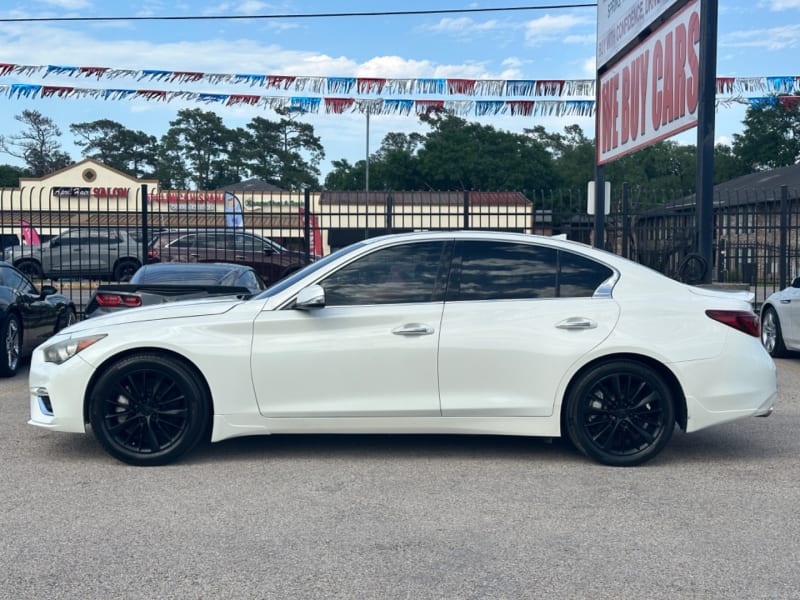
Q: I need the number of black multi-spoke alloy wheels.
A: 2